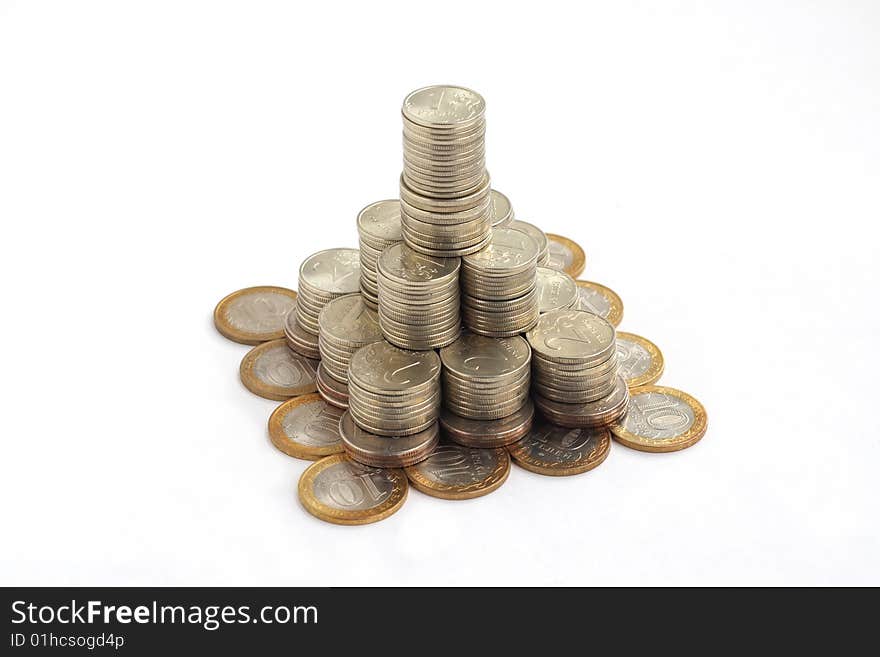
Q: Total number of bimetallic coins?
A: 10